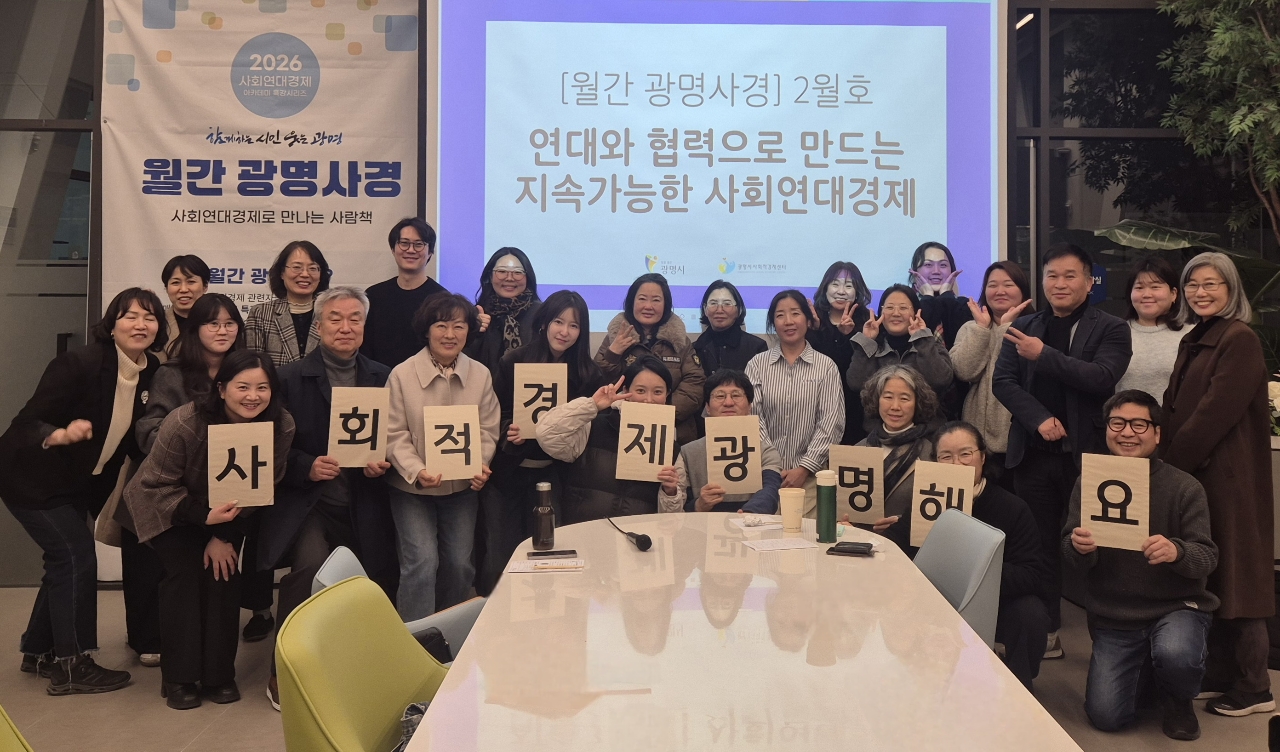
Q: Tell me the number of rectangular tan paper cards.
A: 9